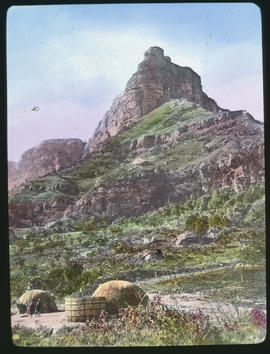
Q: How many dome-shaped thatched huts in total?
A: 2